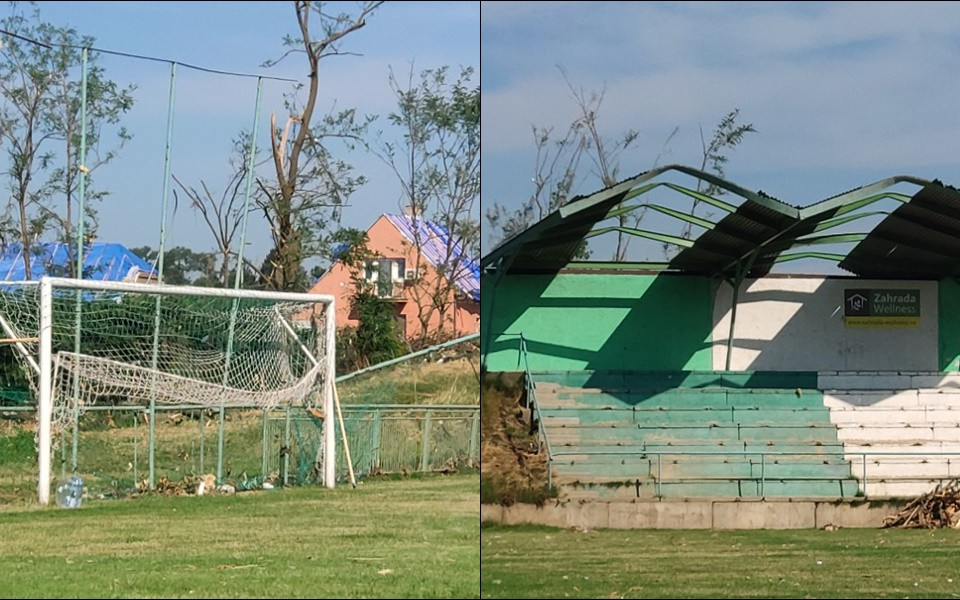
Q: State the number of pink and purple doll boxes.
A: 0